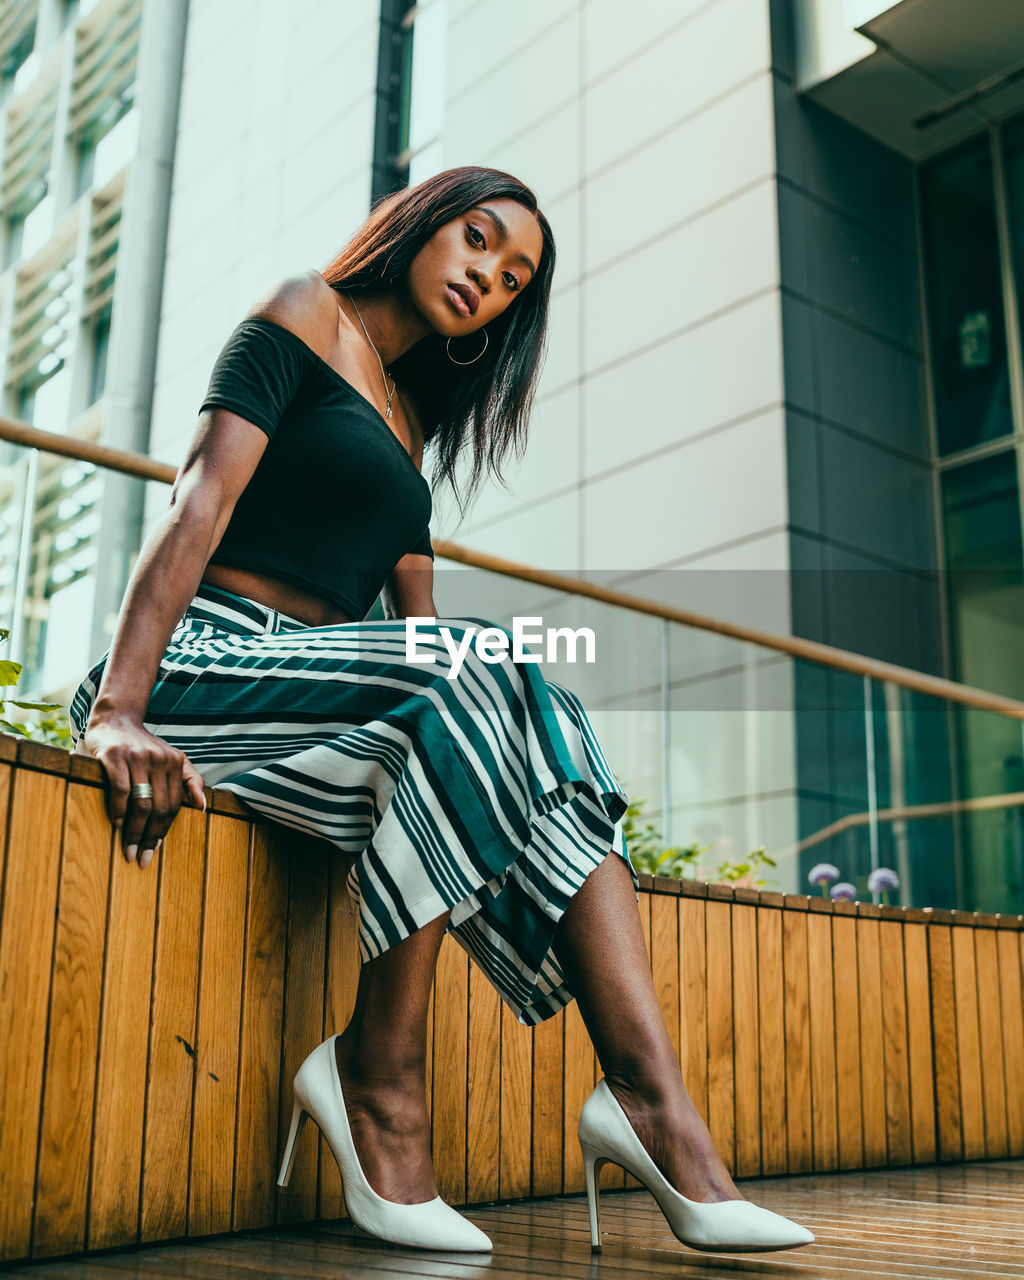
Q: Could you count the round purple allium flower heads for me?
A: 3